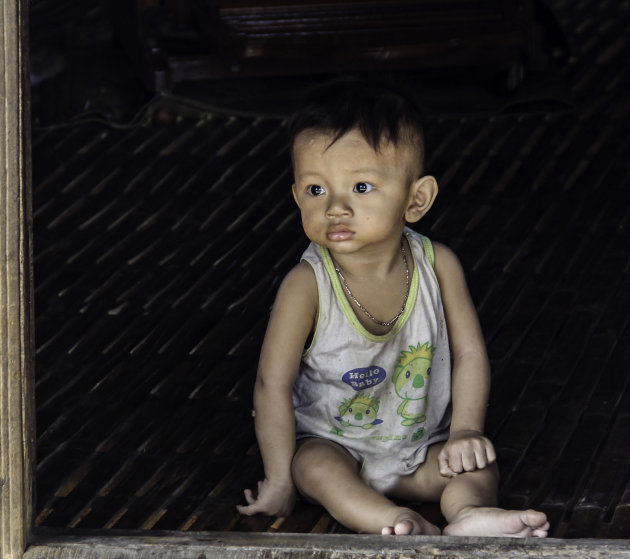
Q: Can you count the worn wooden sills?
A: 1